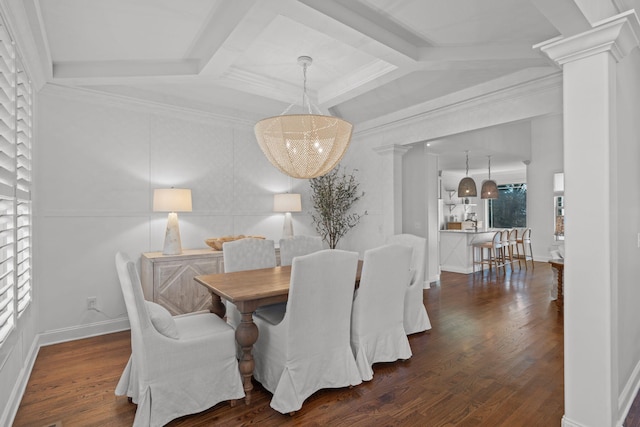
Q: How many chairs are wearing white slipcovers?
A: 6